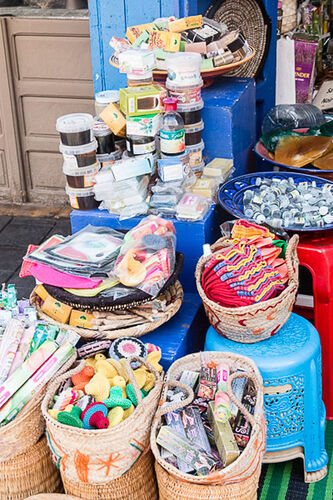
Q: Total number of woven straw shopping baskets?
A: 4